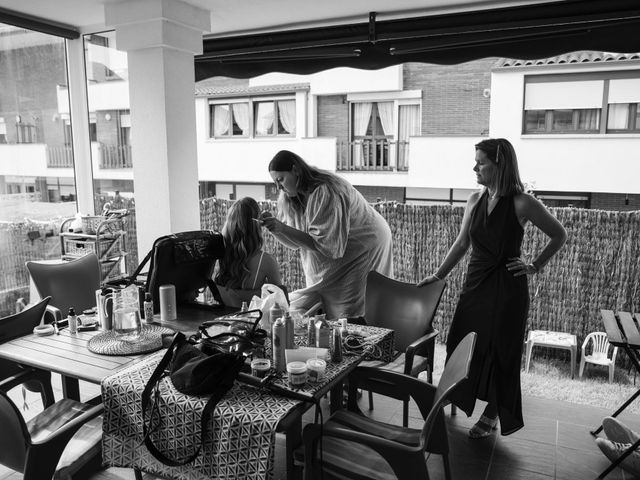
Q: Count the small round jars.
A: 3